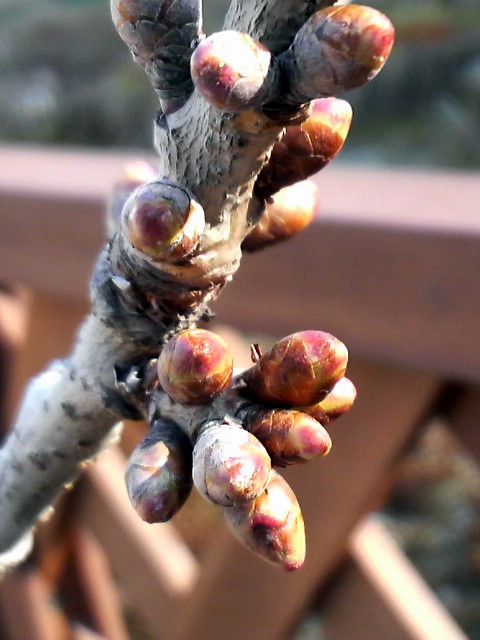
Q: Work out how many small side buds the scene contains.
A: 14